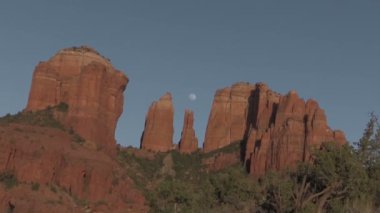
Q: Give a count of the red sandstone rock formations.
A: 4